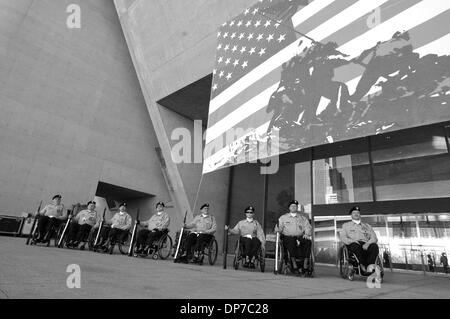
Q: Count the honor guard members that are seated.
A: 8